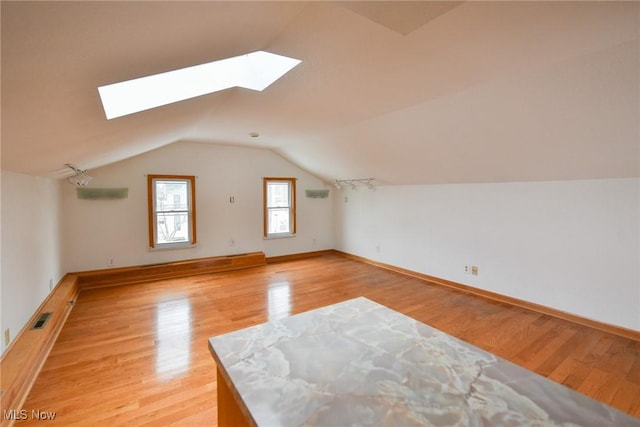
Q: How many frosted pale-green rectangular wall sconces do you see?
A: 2